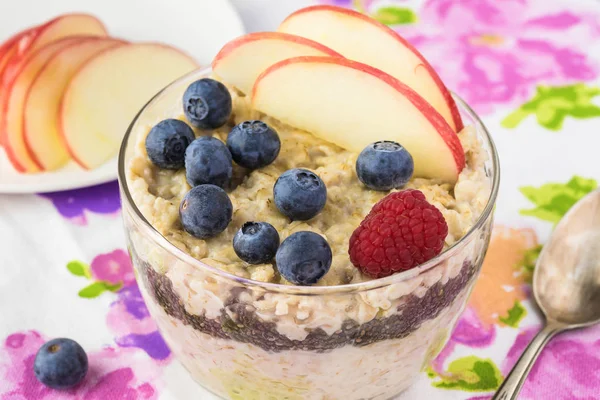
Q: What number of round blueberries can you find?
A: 10